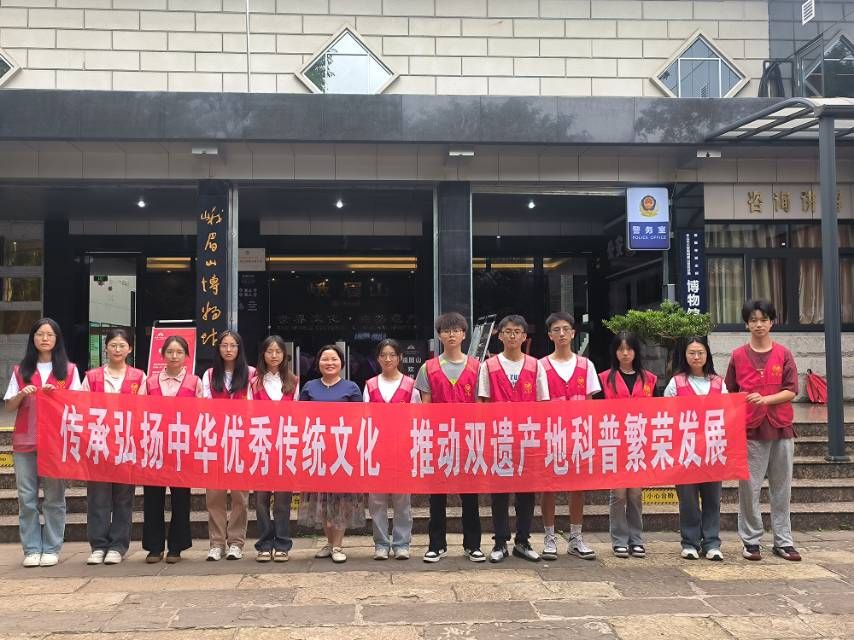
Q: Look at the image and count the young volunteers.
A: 12